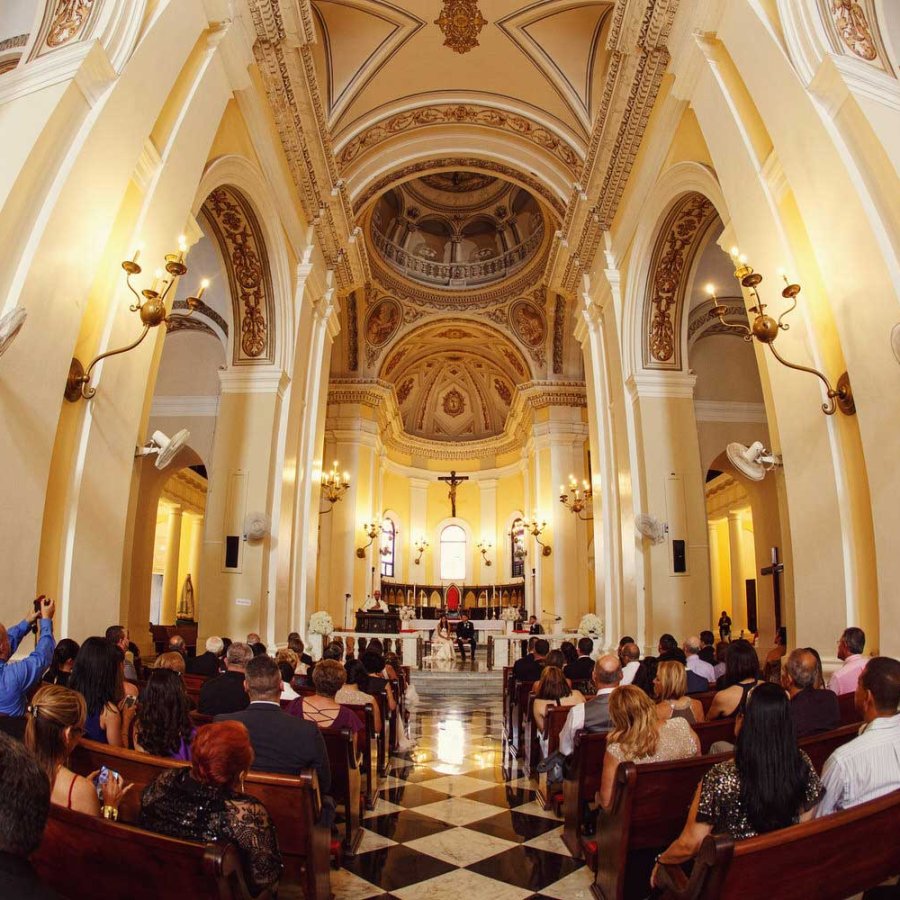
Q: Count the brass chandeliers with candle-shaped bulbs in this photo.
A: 8